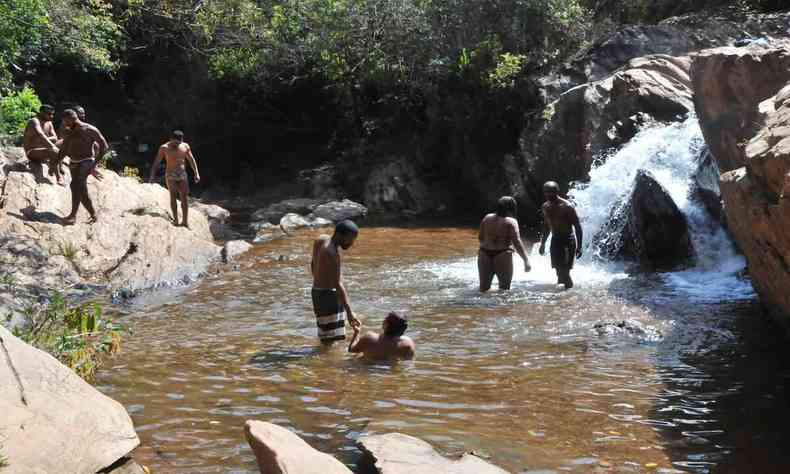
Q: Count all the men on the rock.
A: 4